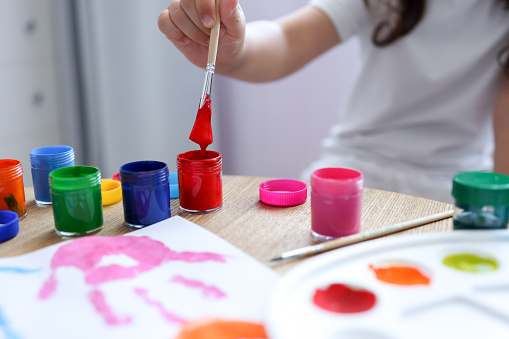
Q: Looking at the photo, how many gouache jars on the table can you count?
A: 7